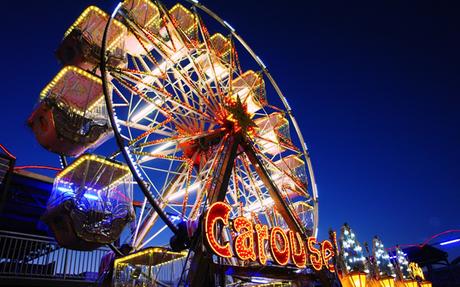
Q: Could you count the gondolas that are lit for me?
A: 11